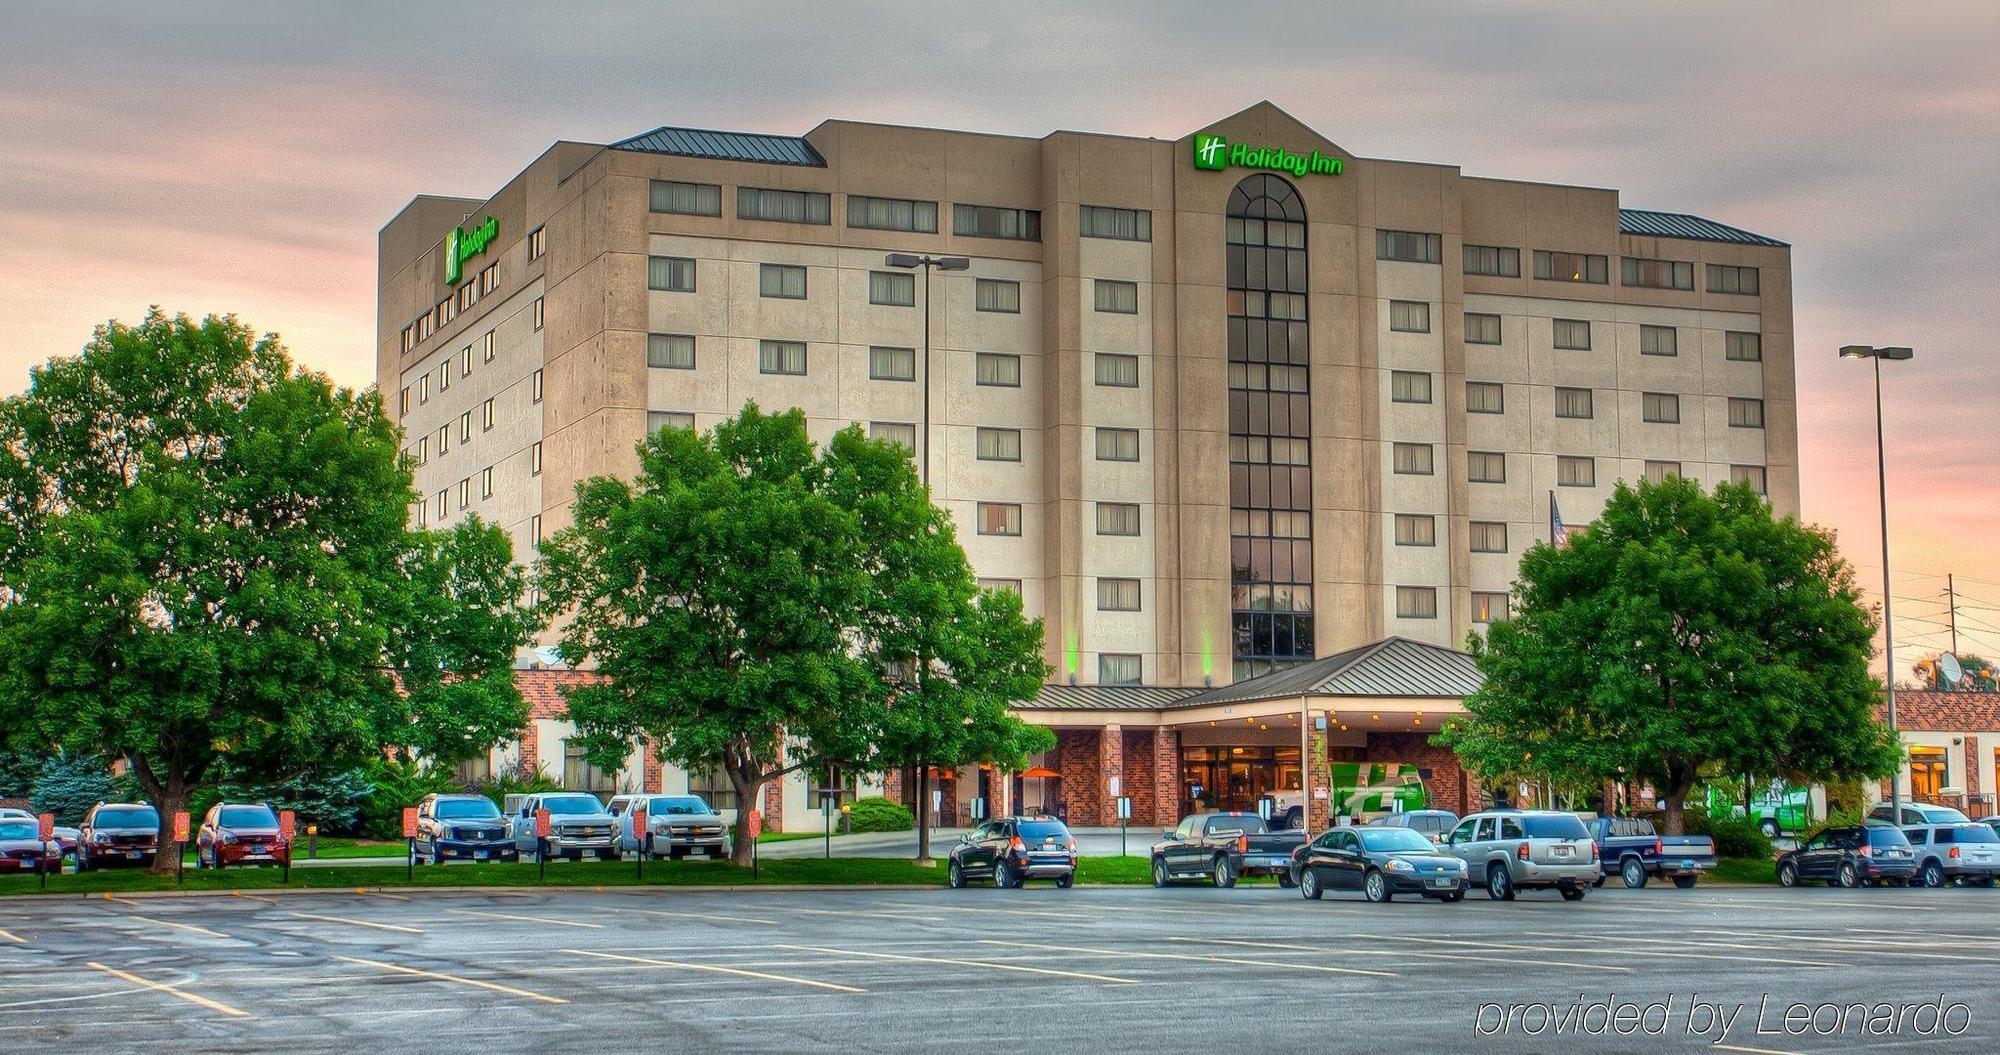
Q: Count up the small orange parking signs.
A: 7